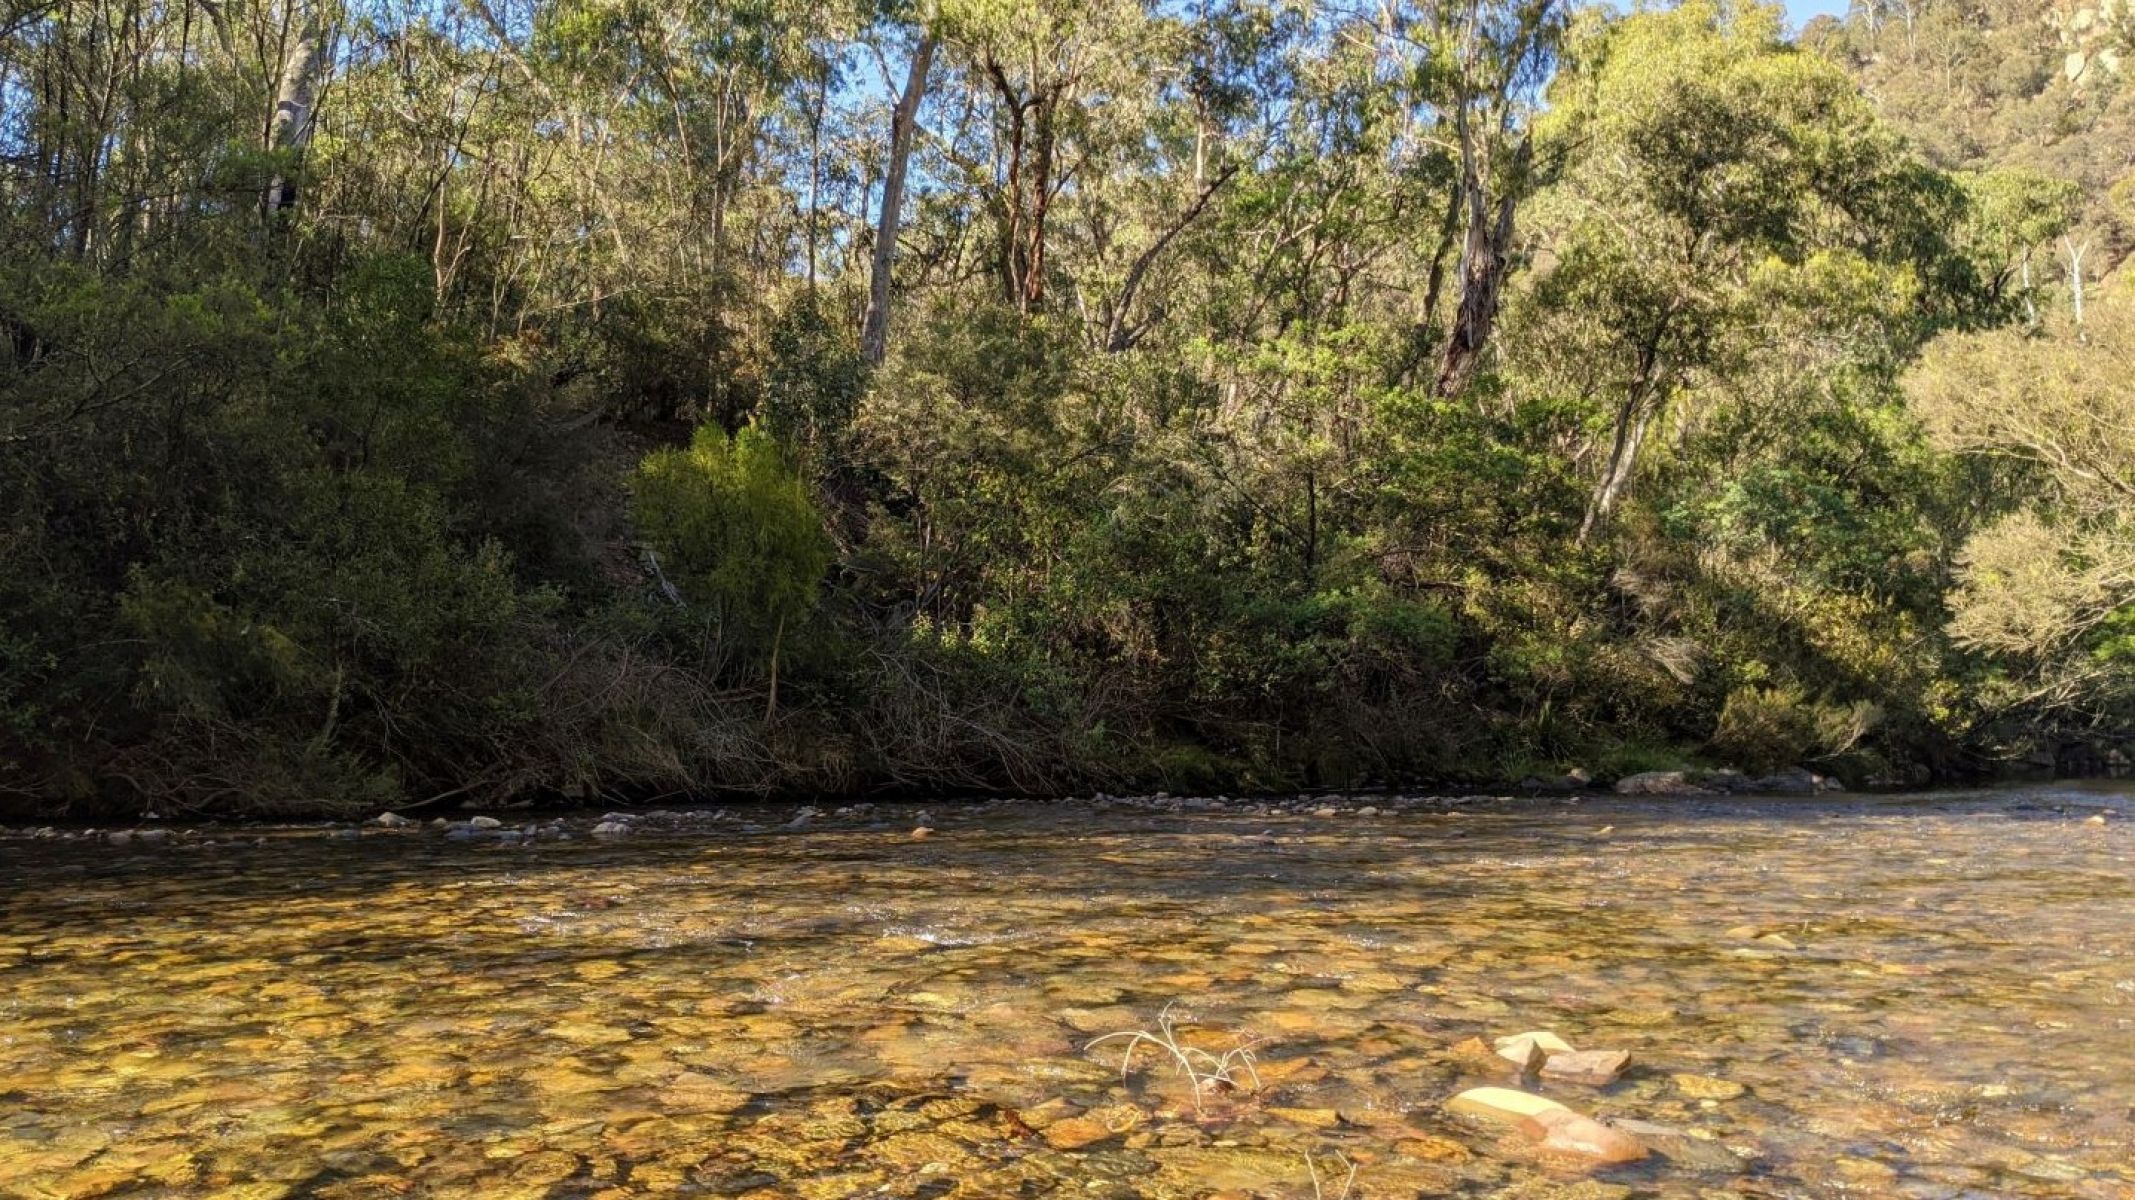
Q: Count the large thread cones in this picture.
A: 0